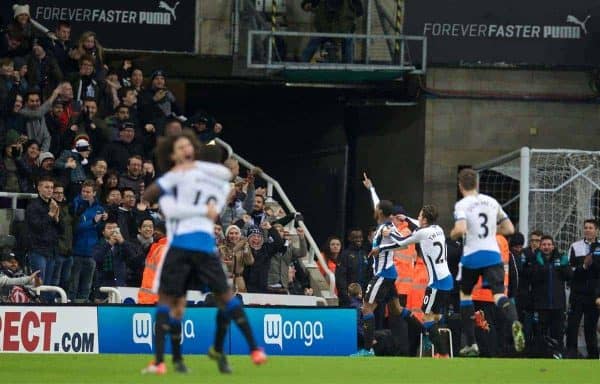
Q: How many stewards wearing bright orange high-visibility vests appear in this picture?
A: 5